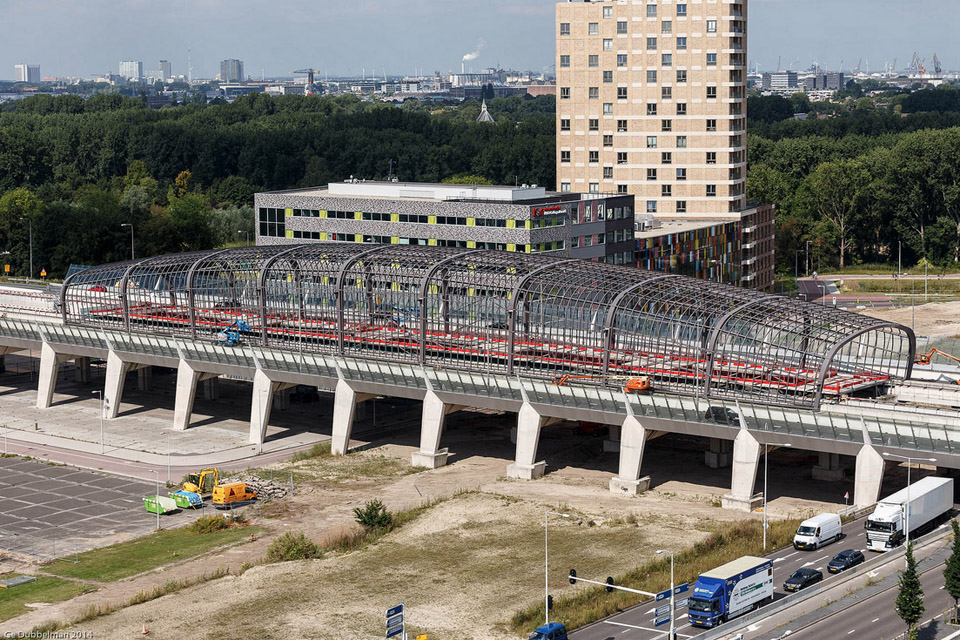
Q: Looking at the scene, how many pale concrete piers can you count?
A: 10